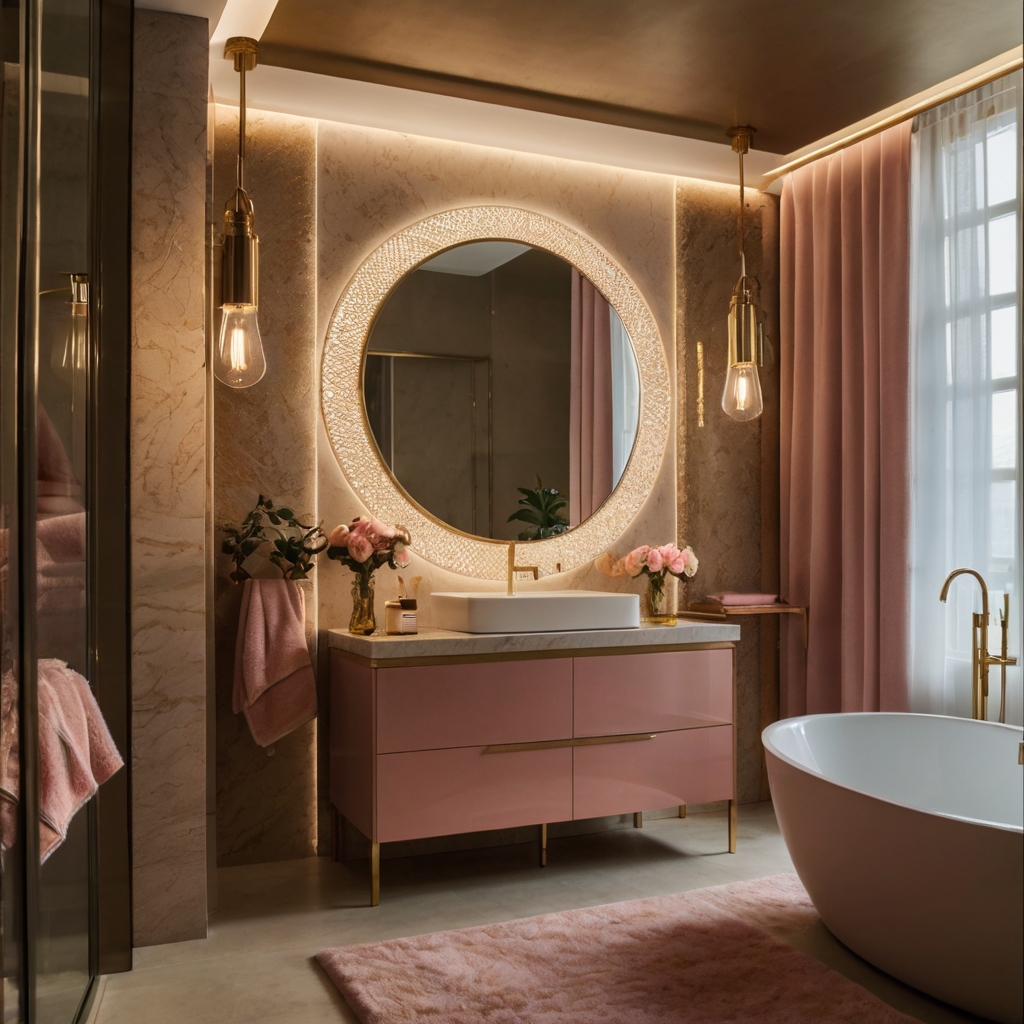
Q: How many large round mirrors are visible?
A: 1